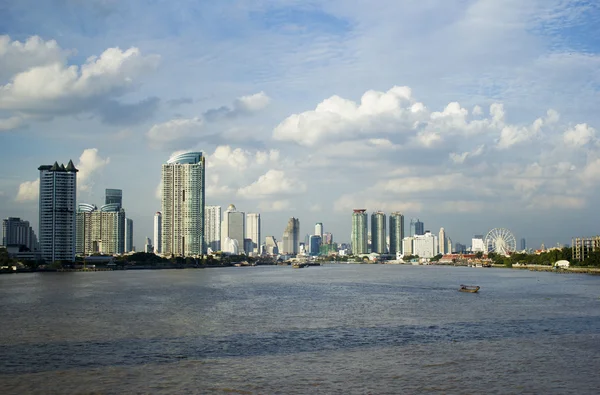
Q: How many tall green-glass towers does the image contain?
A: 3